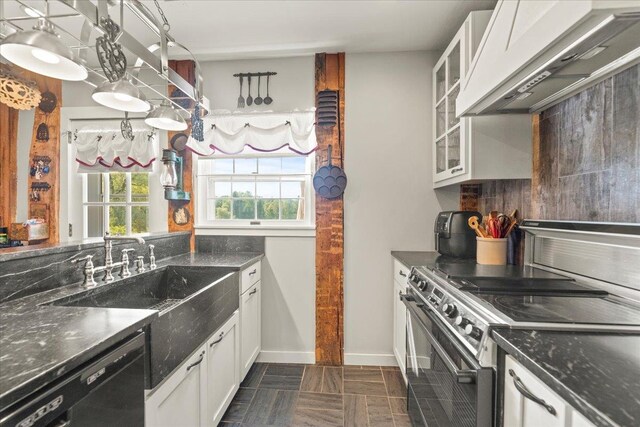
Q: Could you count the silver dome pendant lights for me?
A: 3